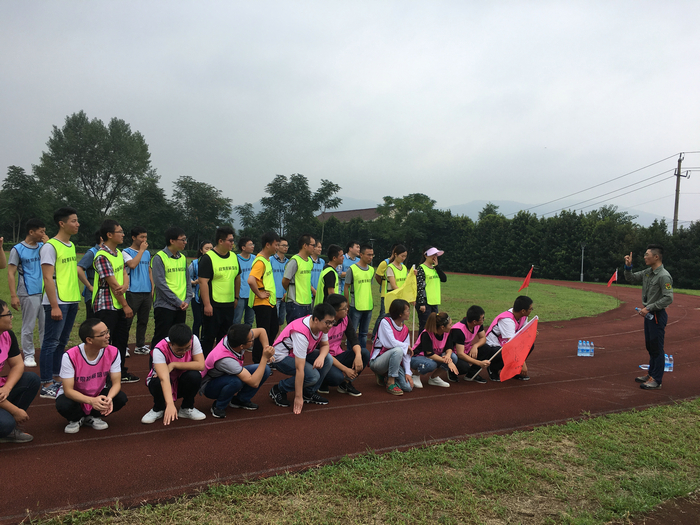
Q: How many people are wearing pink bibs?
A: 10